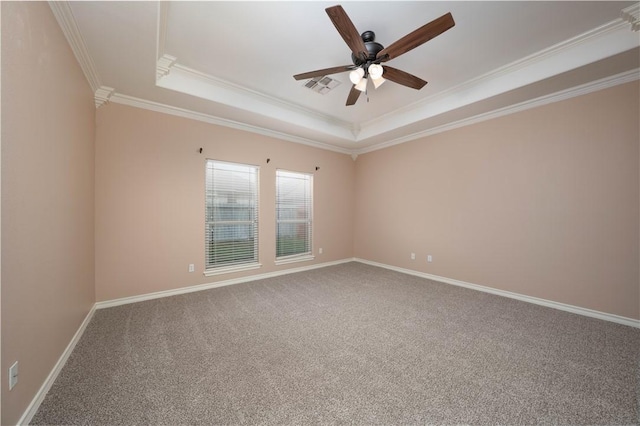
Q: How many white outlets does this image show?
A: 5